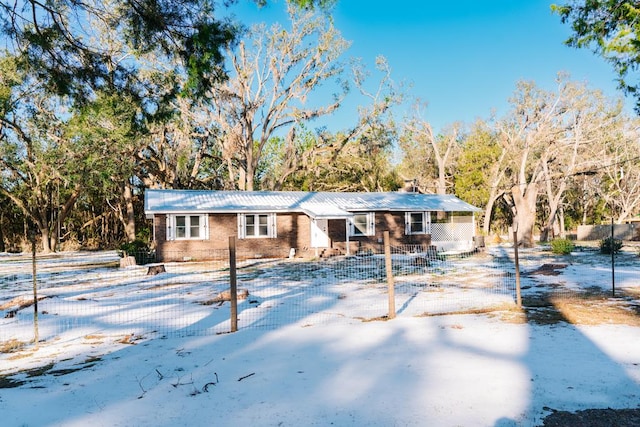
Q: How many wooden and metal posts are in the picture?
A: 5